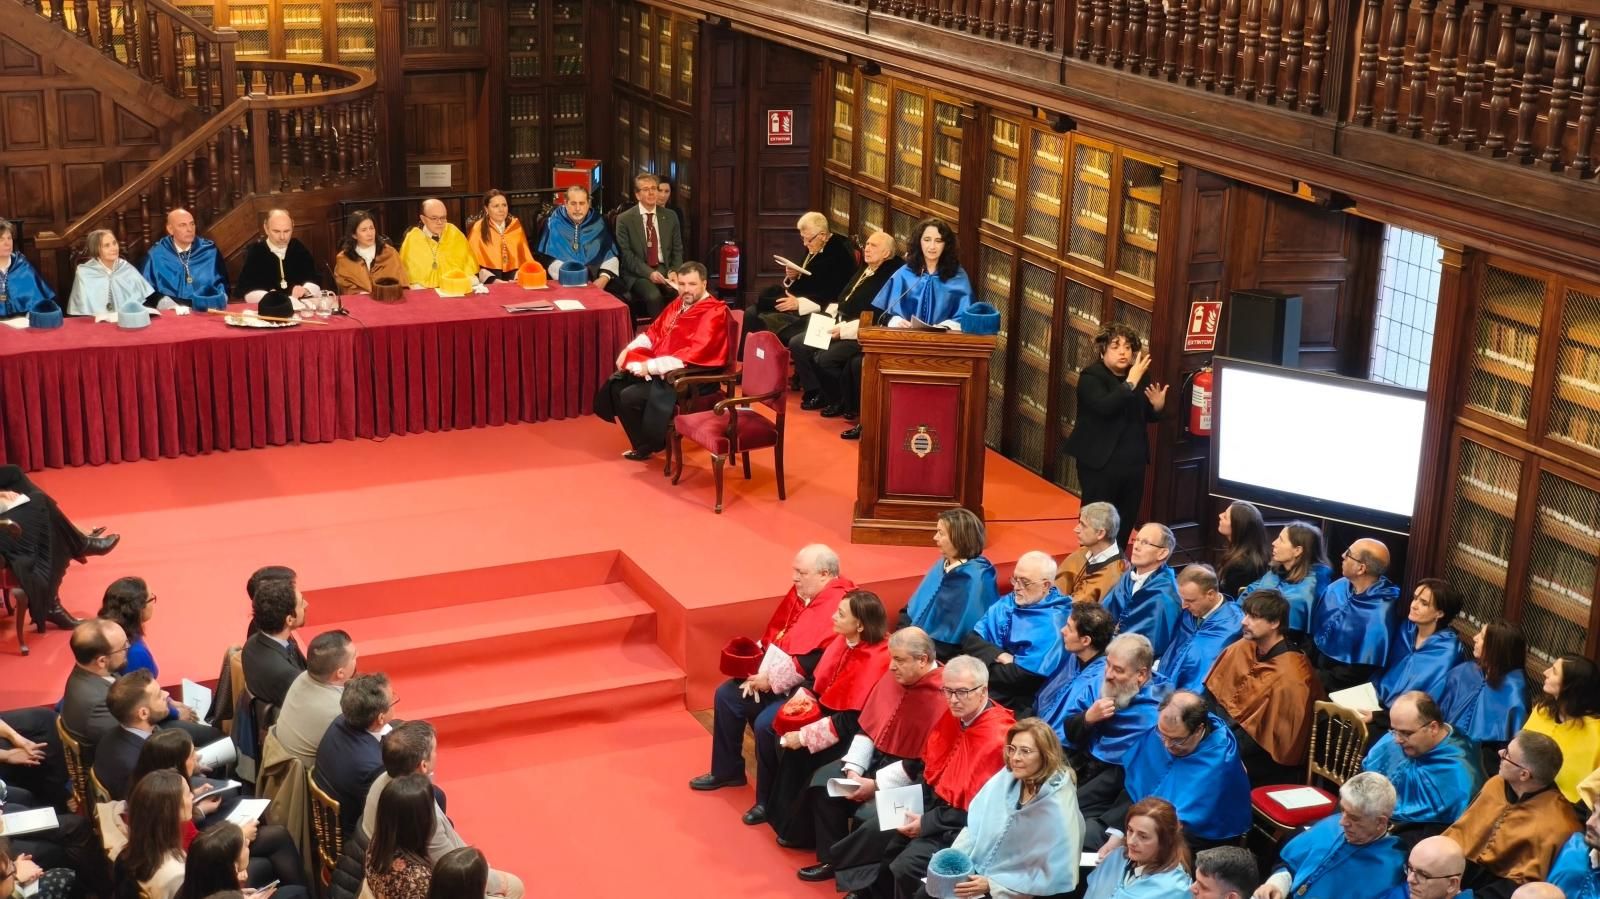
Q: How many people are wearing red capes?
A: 5